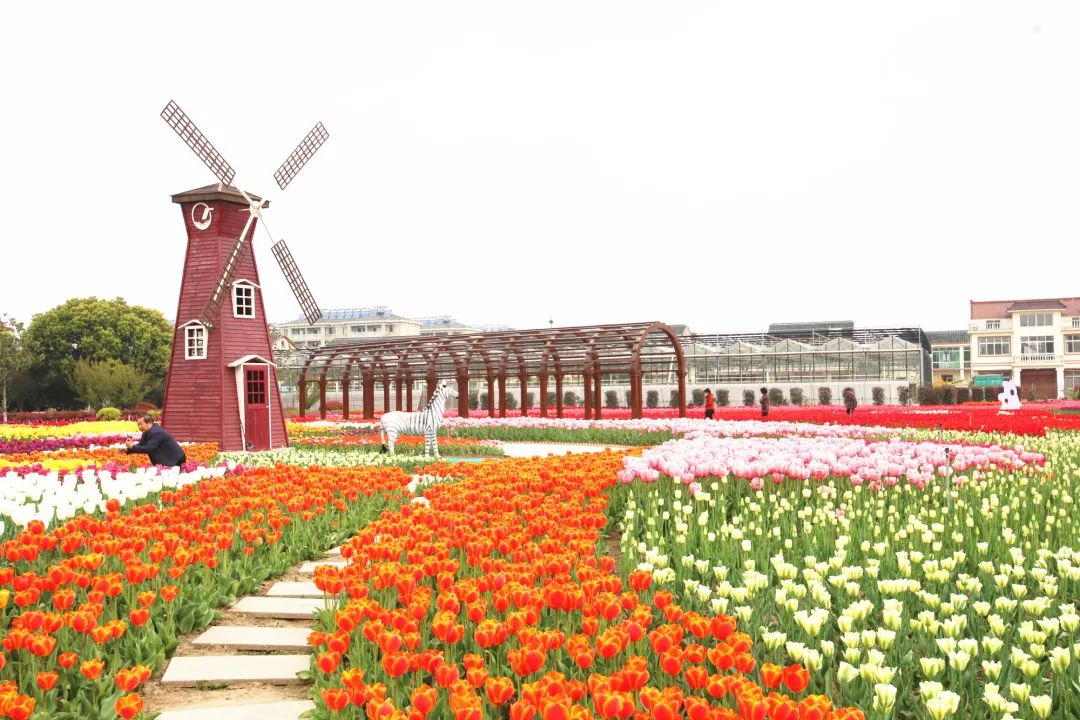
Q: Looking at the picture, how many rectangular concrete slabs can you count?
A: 7